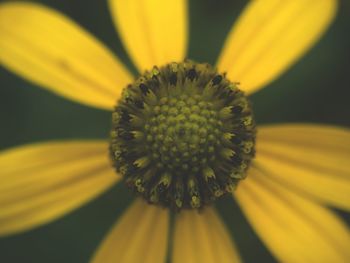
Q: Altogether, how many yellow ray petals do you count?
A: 8